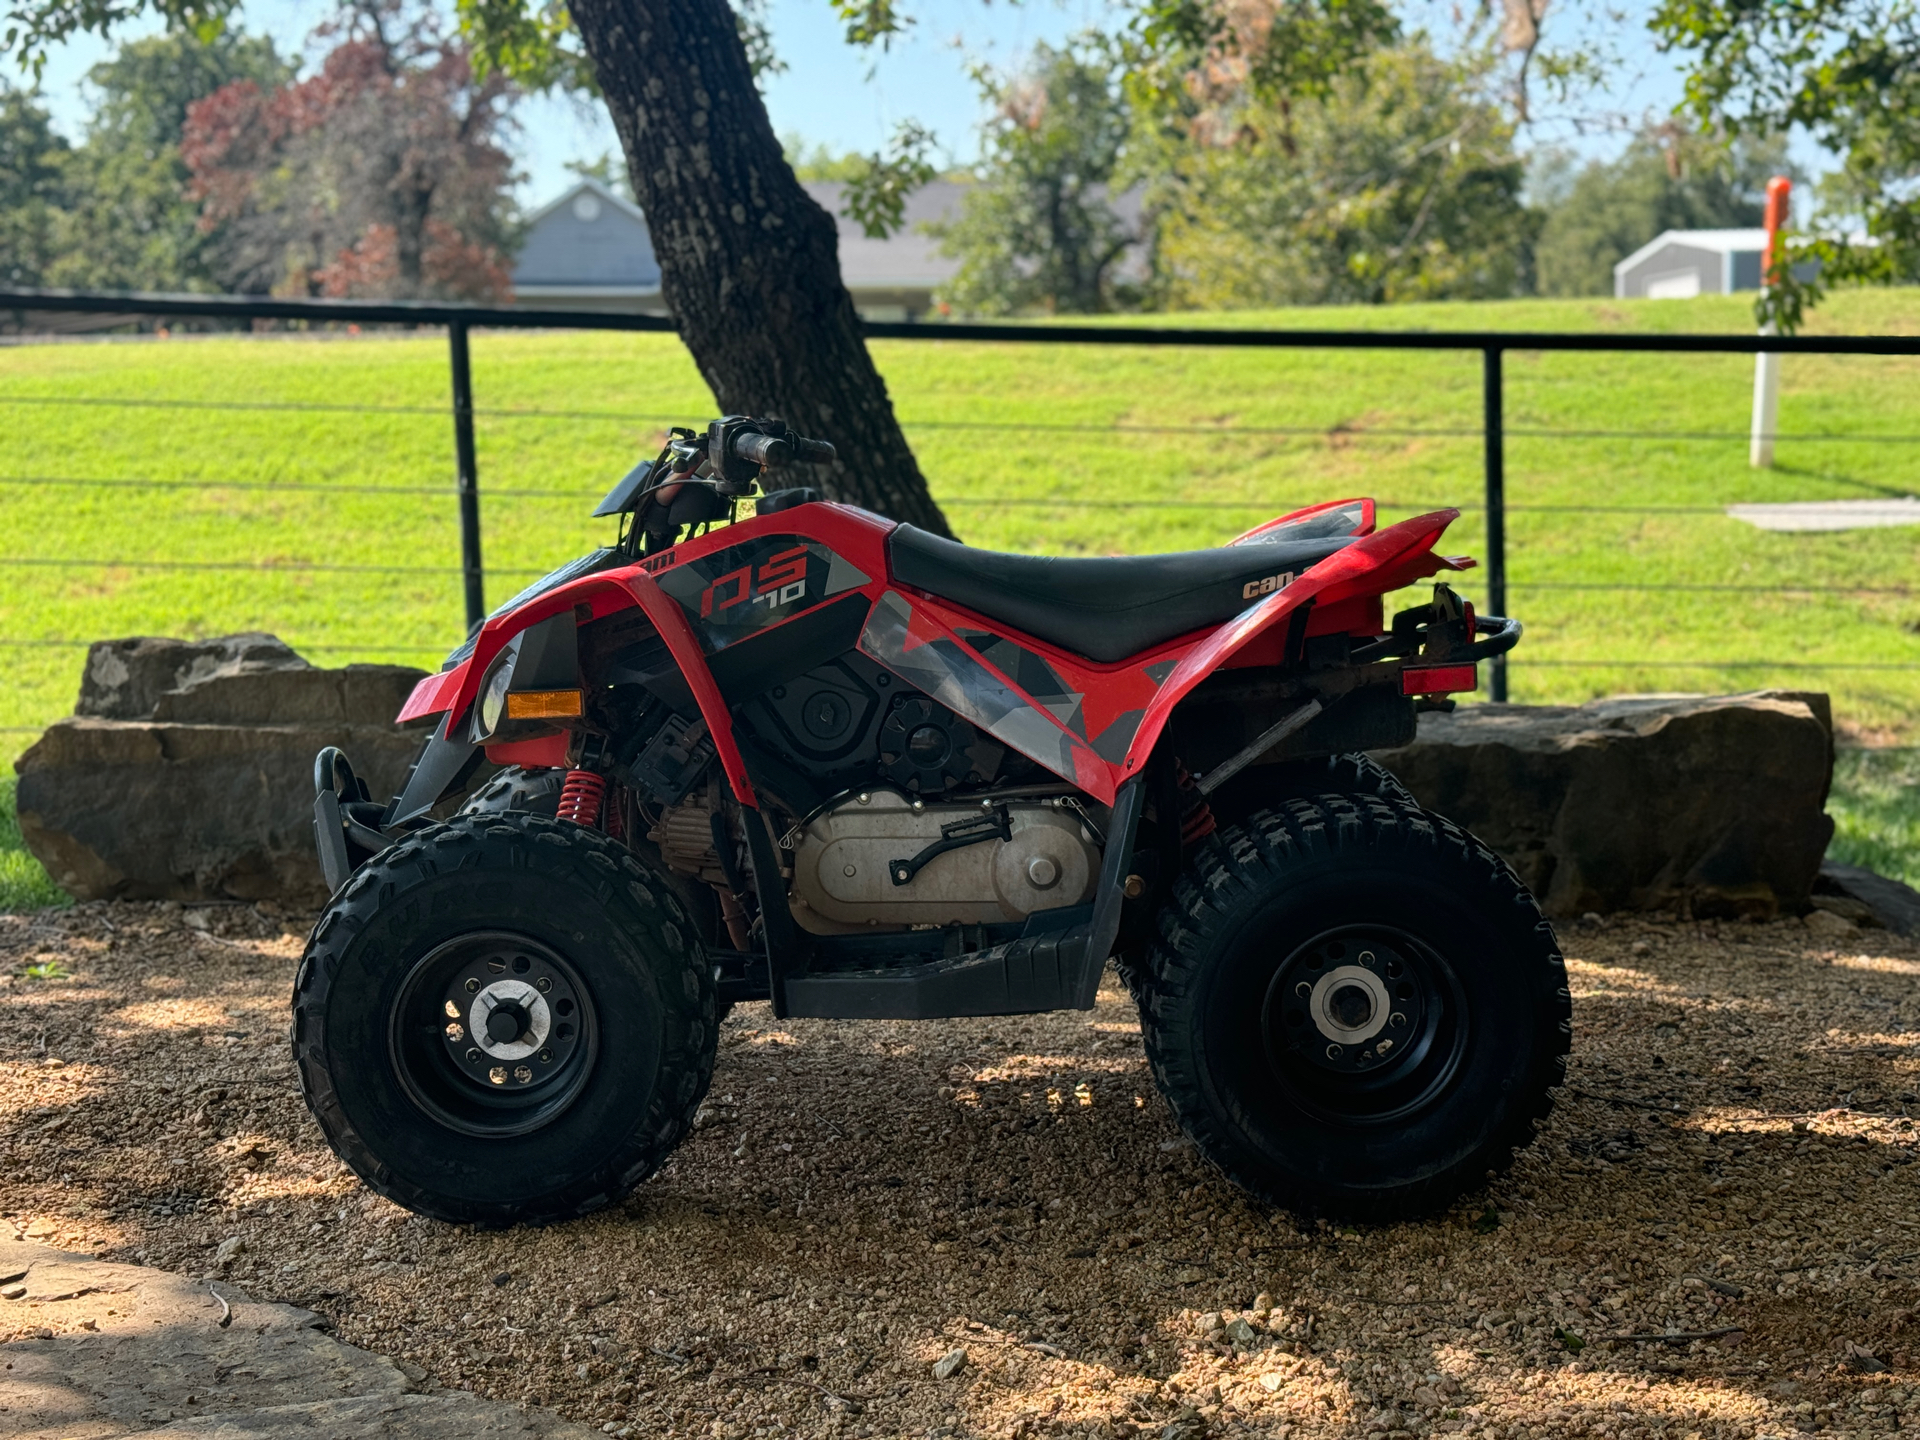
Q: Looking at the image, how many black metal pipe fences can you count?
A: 1